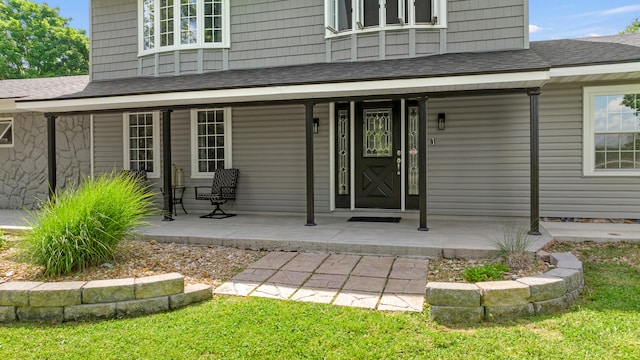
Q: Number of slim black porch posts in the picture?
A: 5